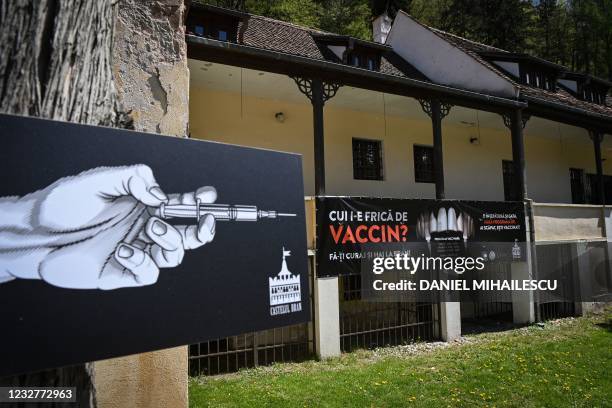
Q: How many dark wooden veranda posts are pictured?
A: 4